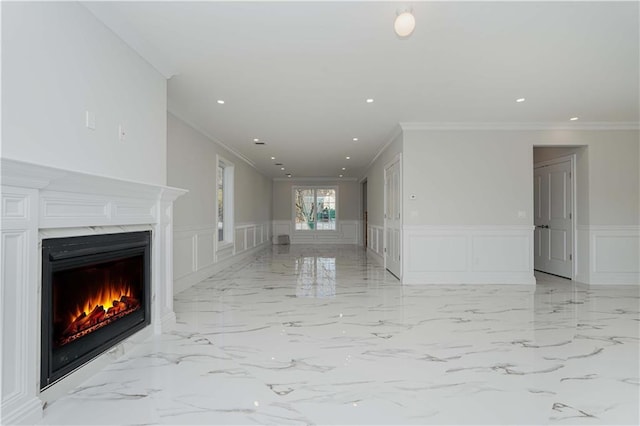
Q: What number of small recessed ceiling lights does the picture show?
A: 12